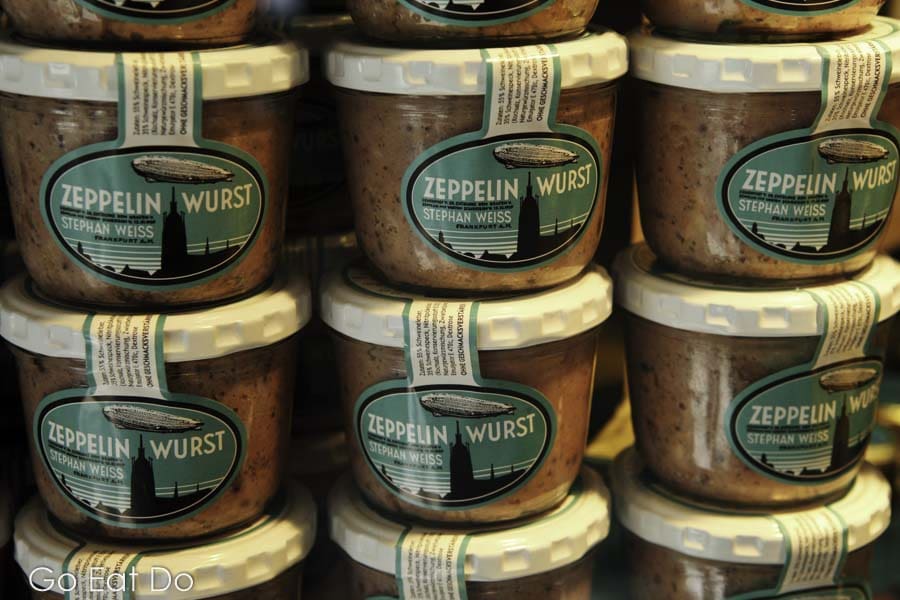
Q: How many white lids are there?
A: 9